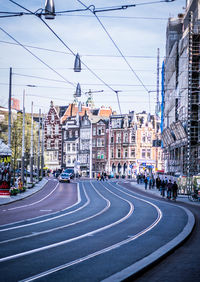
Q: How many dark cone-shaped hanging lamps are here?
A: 3